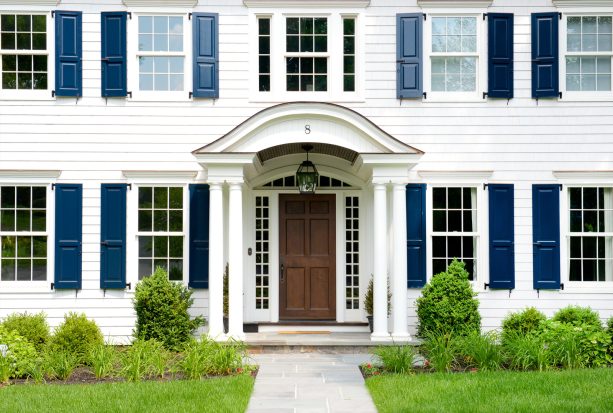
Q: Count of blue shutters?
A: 12